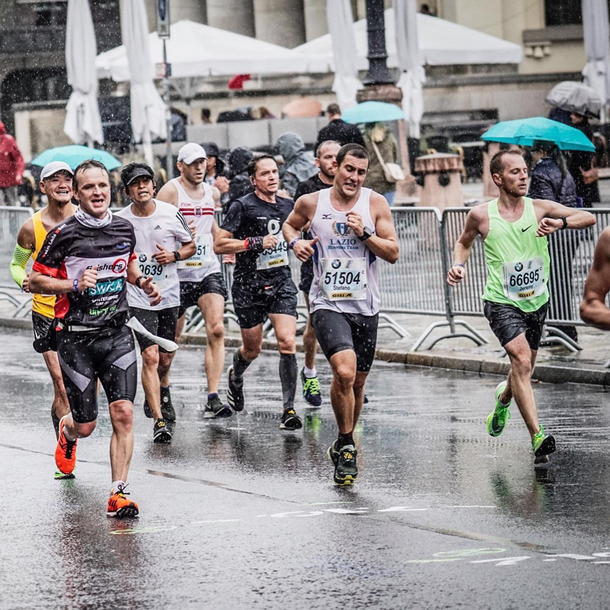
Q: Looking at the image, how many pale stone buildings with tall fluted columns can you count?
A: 1